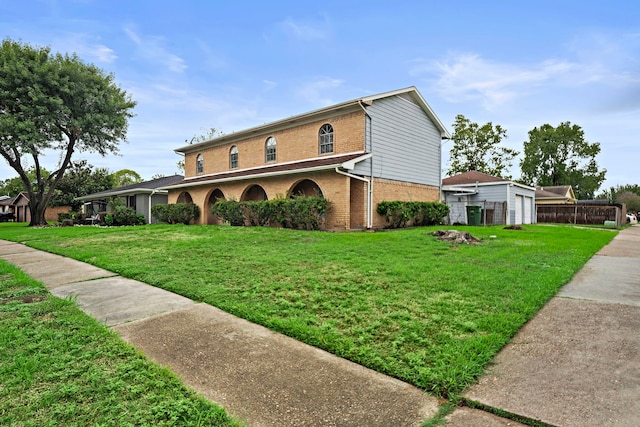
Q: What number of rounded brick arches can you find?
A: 4